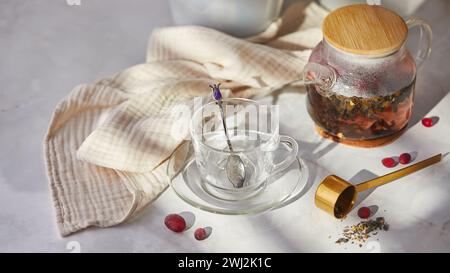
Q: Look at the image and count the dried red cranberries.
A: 6